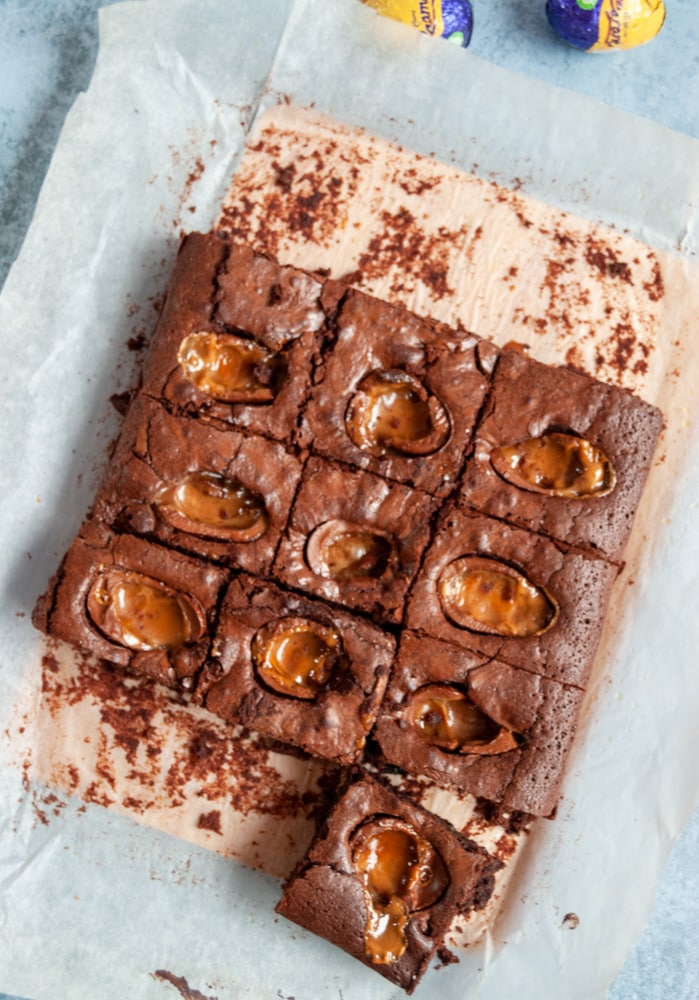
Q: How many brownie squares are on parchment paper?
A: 10